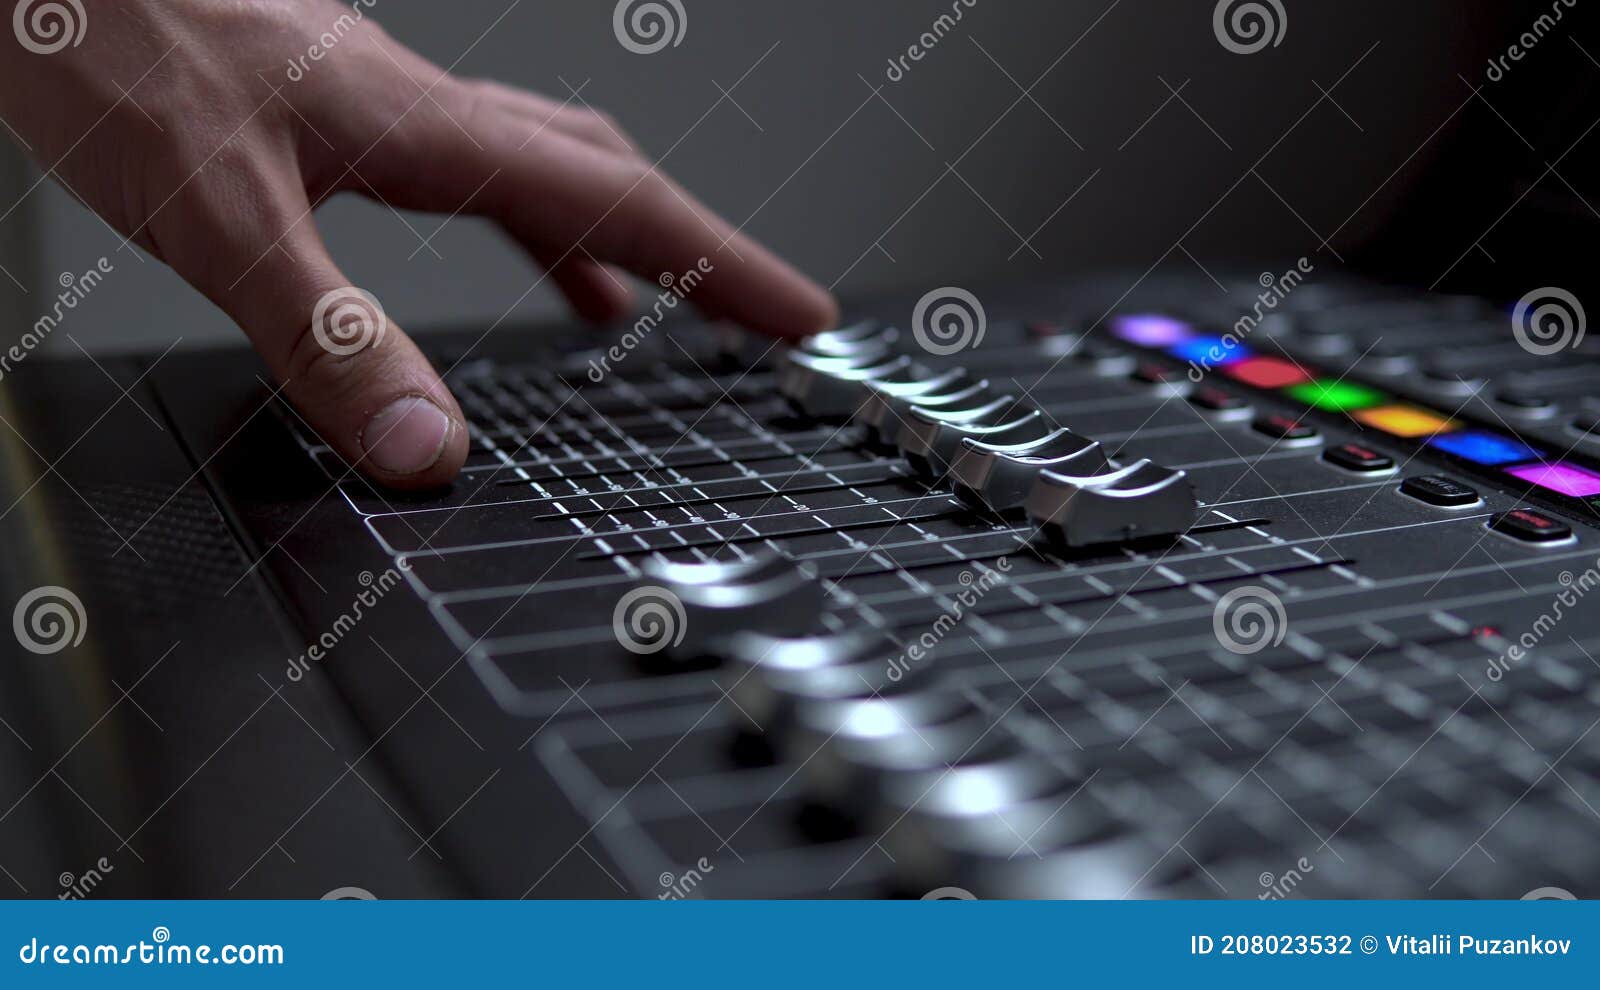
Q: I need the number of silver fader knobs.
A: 11